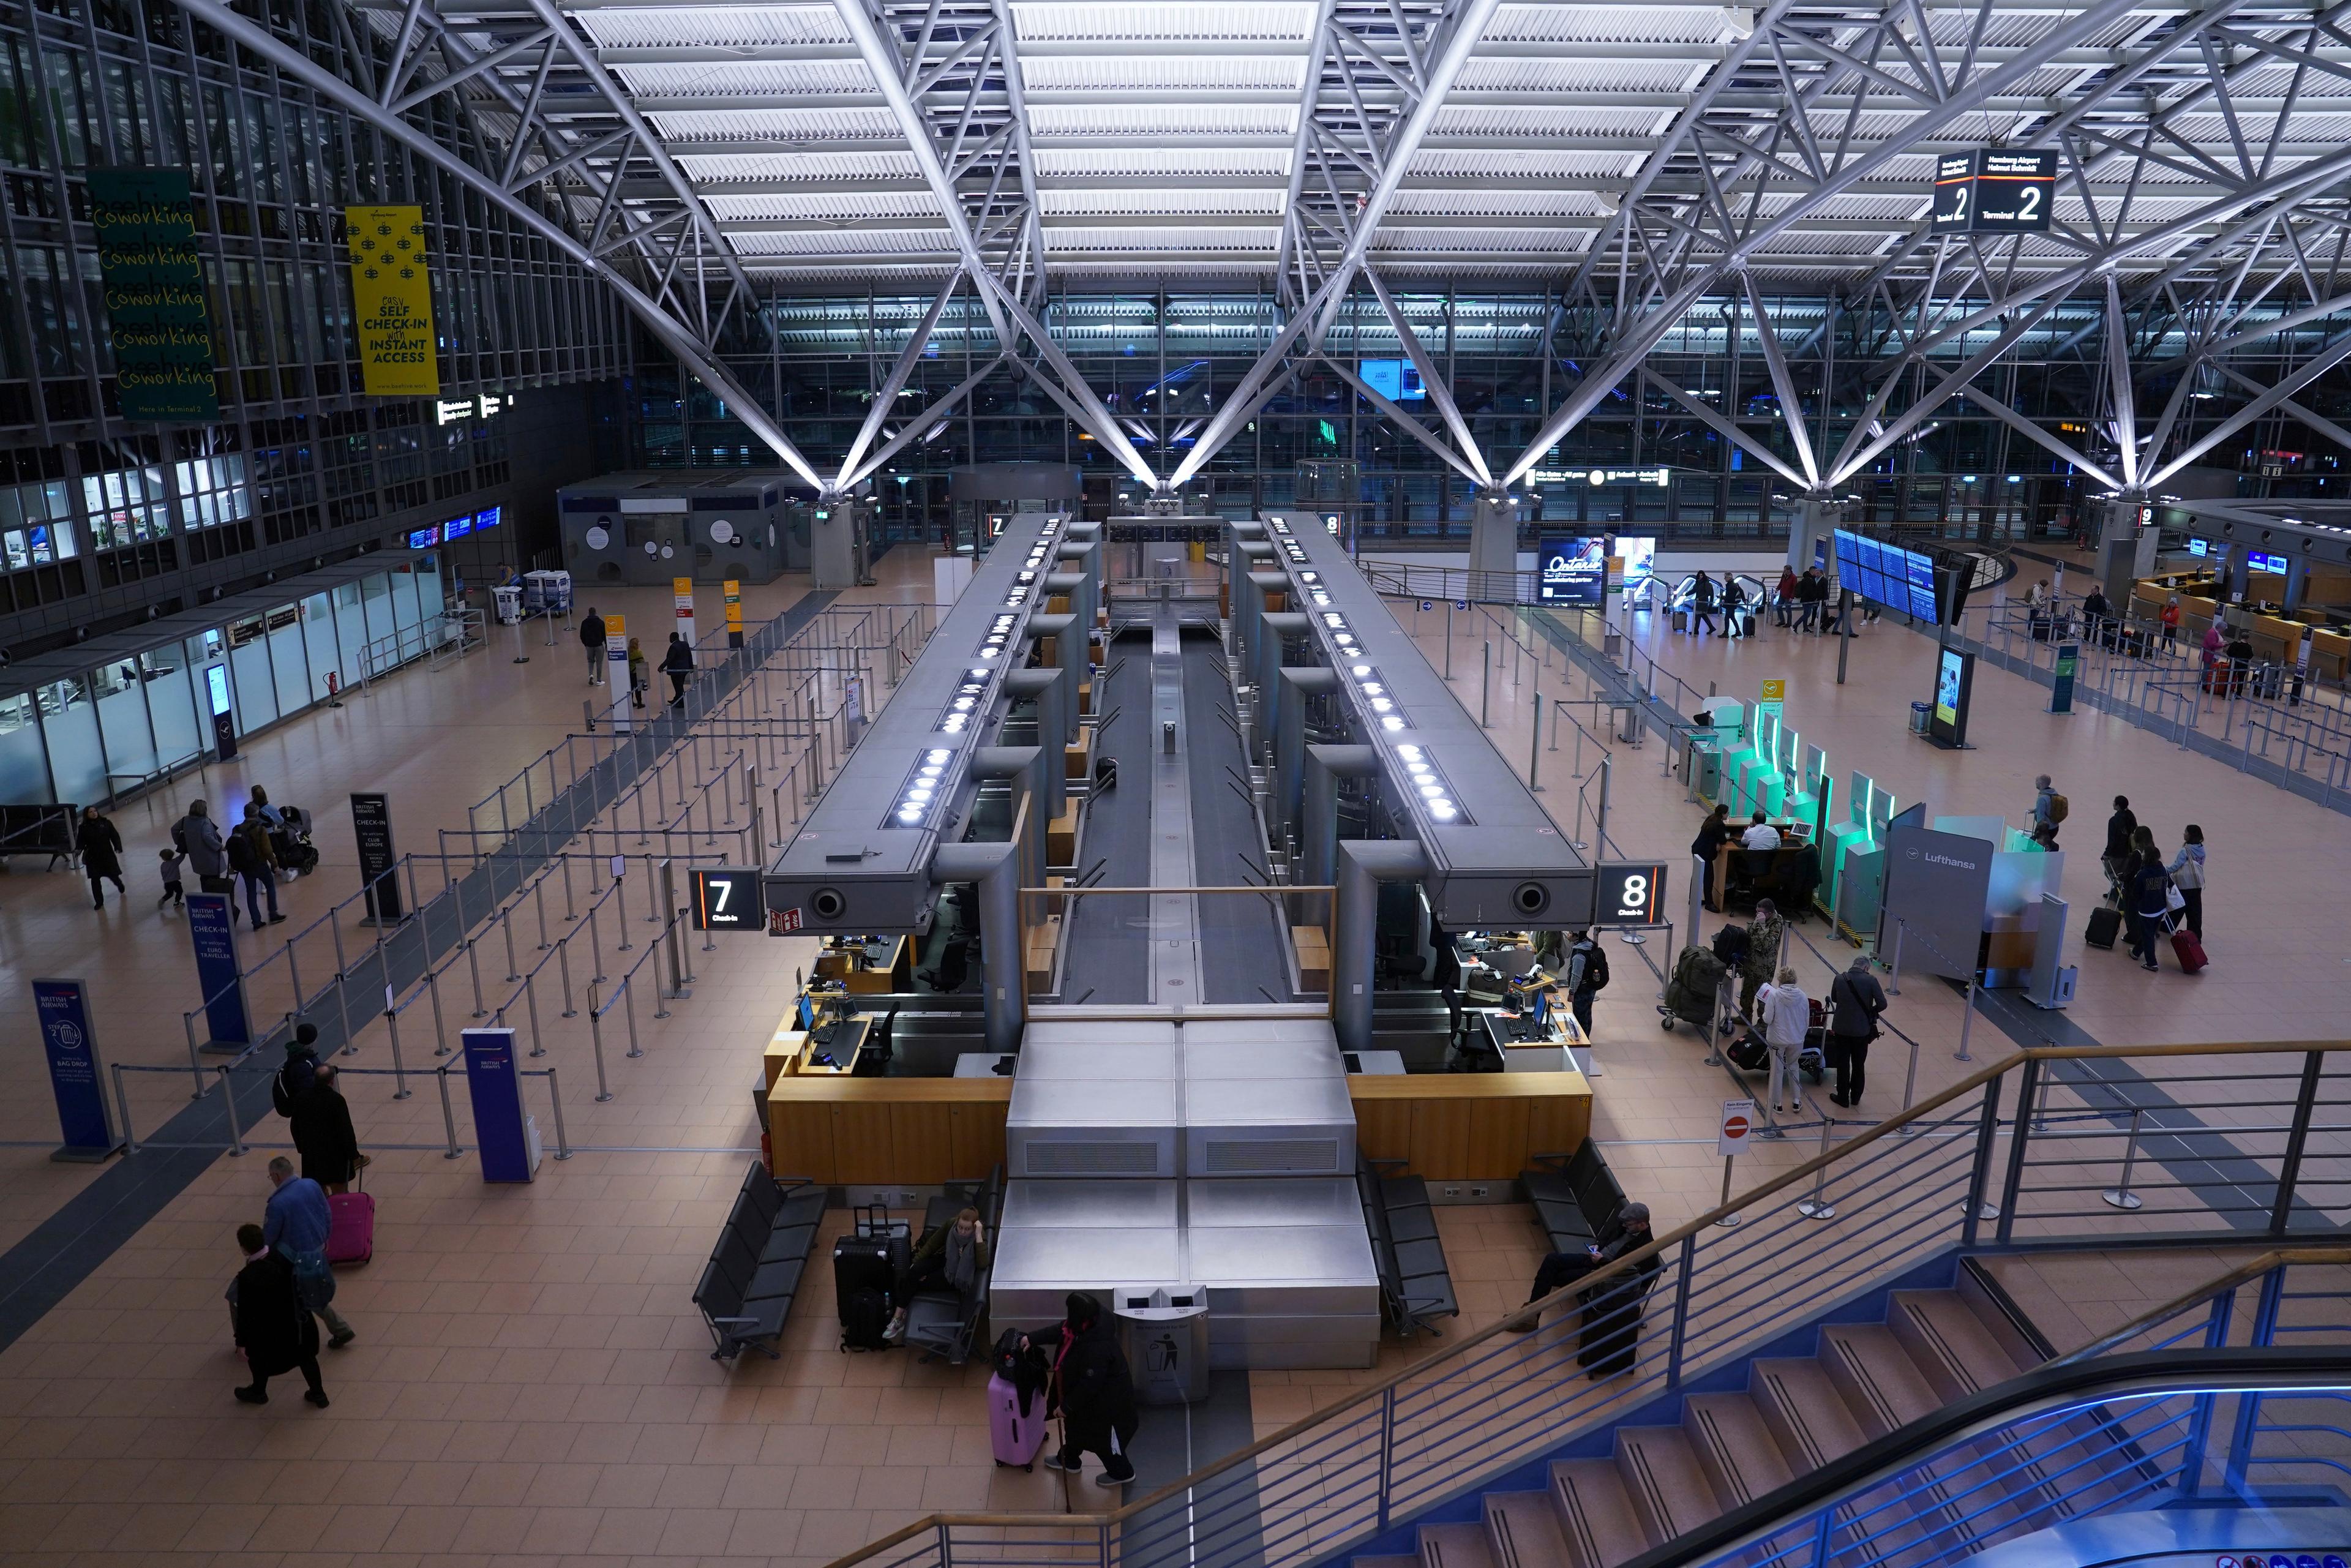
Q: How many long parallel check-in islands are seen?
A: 2